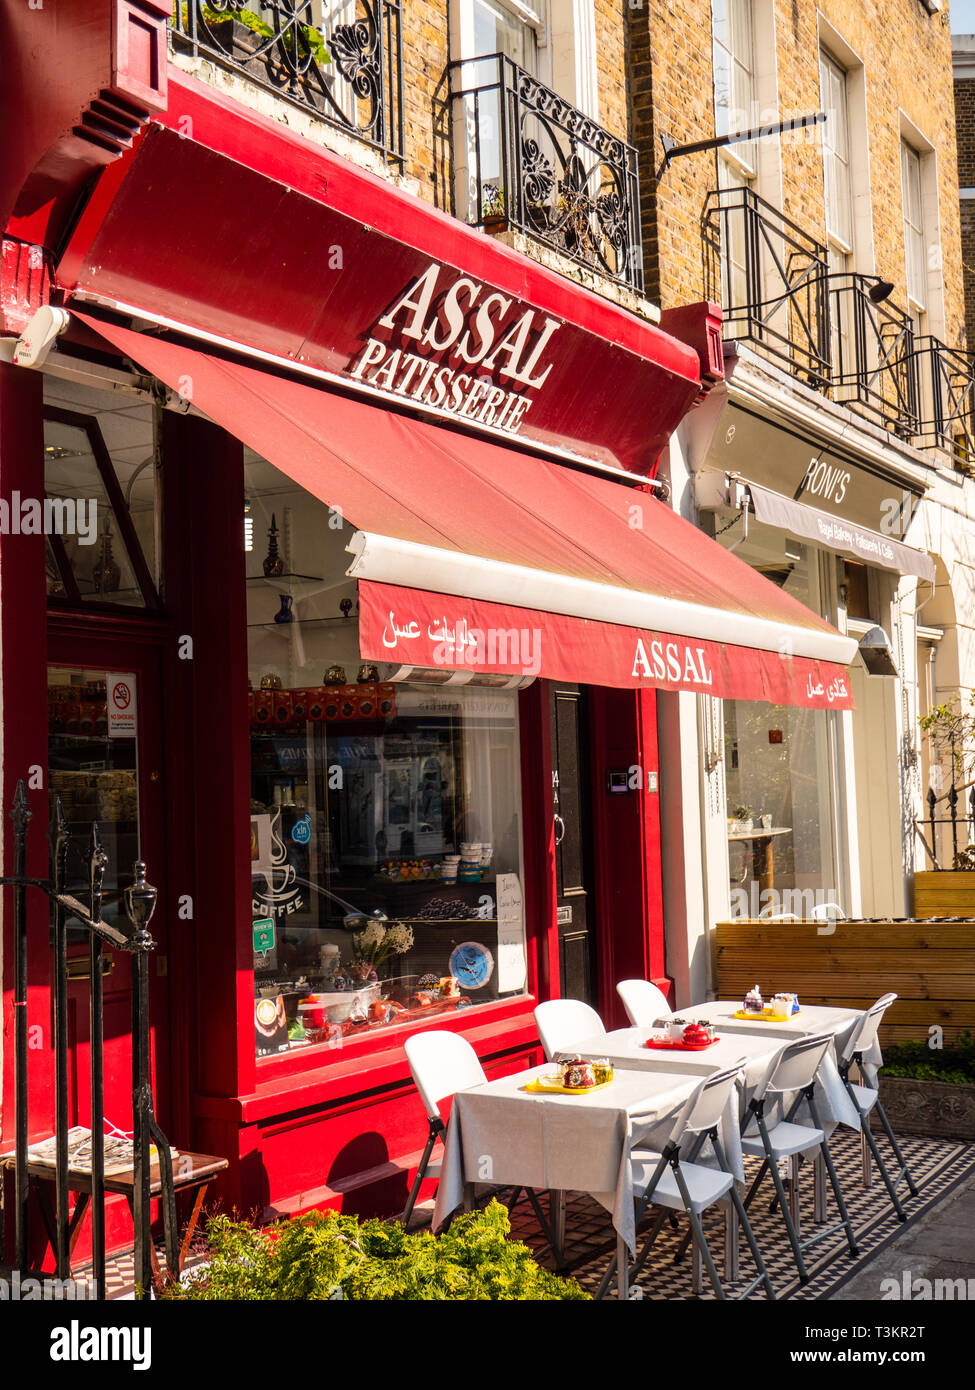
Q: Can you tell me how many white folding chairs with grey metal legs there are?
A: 6